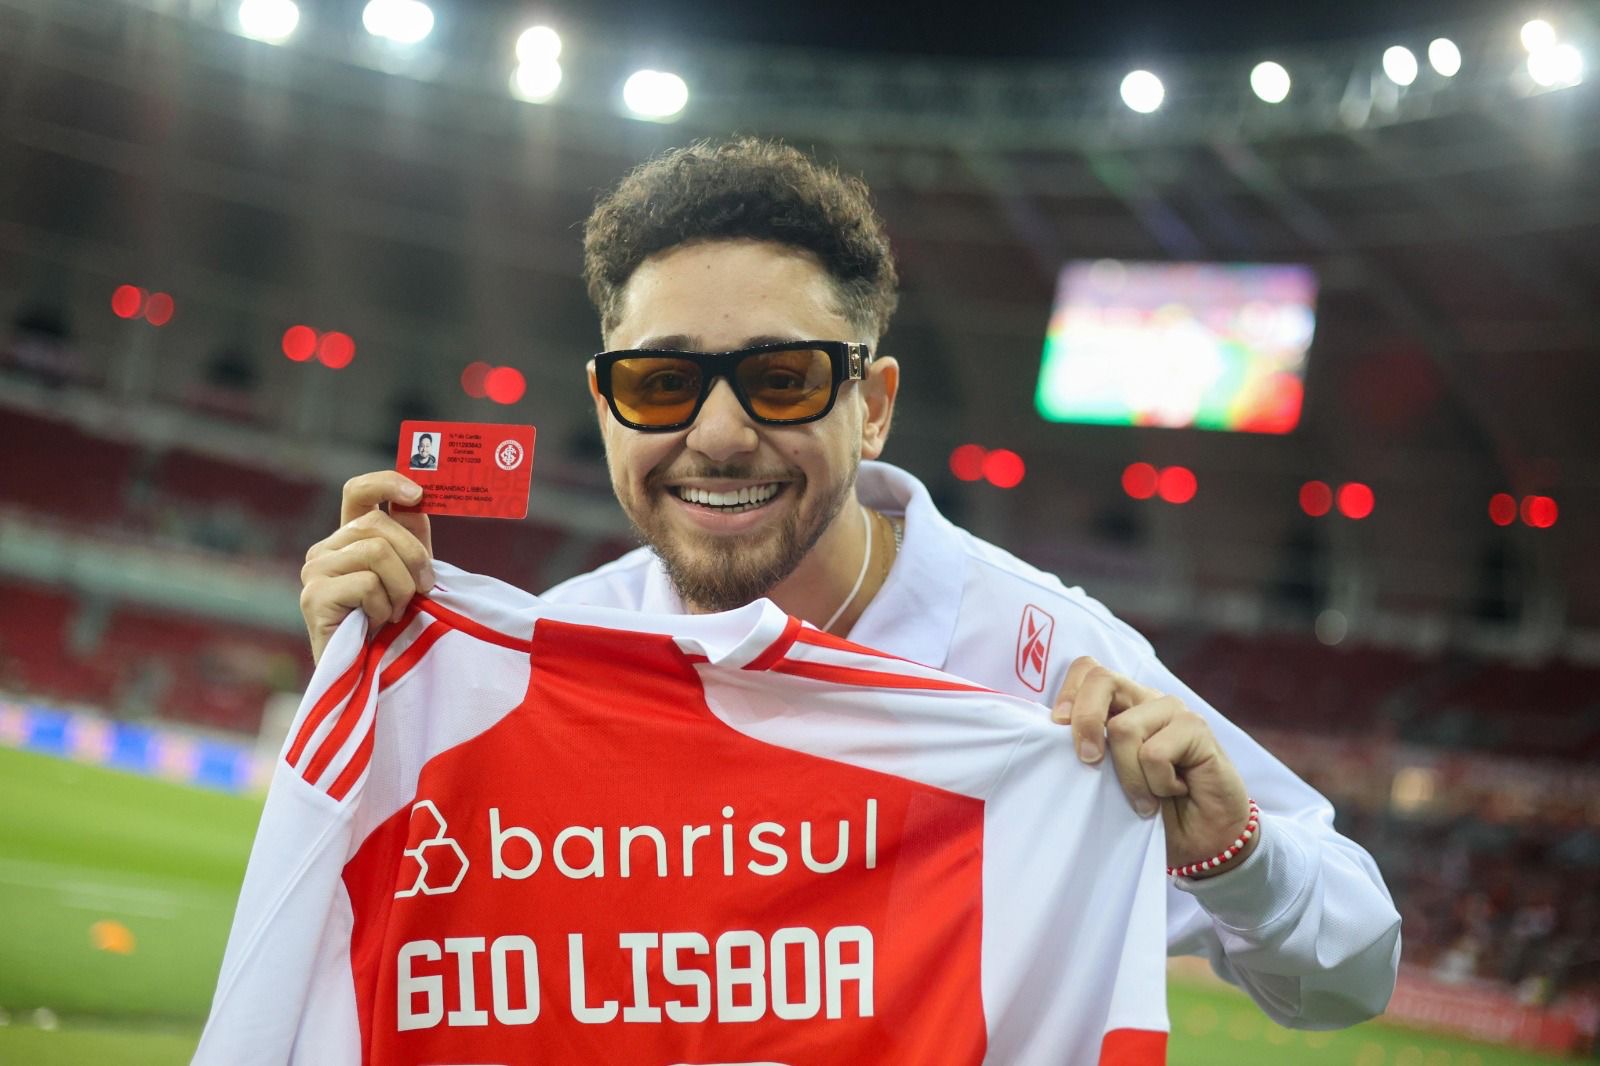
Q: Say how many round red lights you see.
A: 14